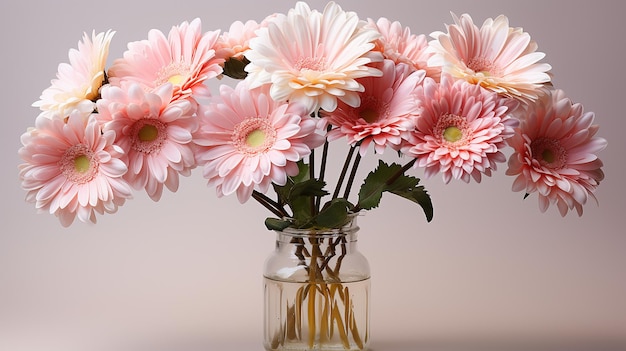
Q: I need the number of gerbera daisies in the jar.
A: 12